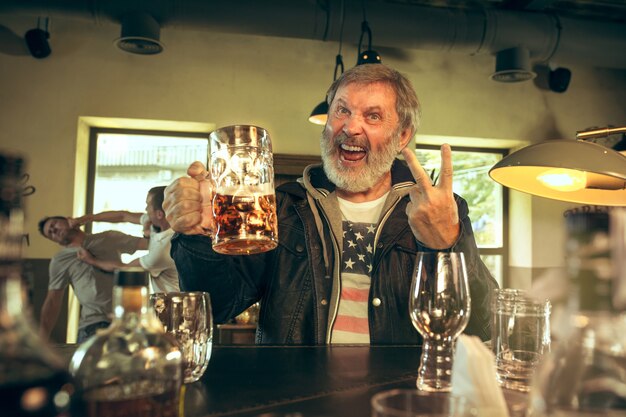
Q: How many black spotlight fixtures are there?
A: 2